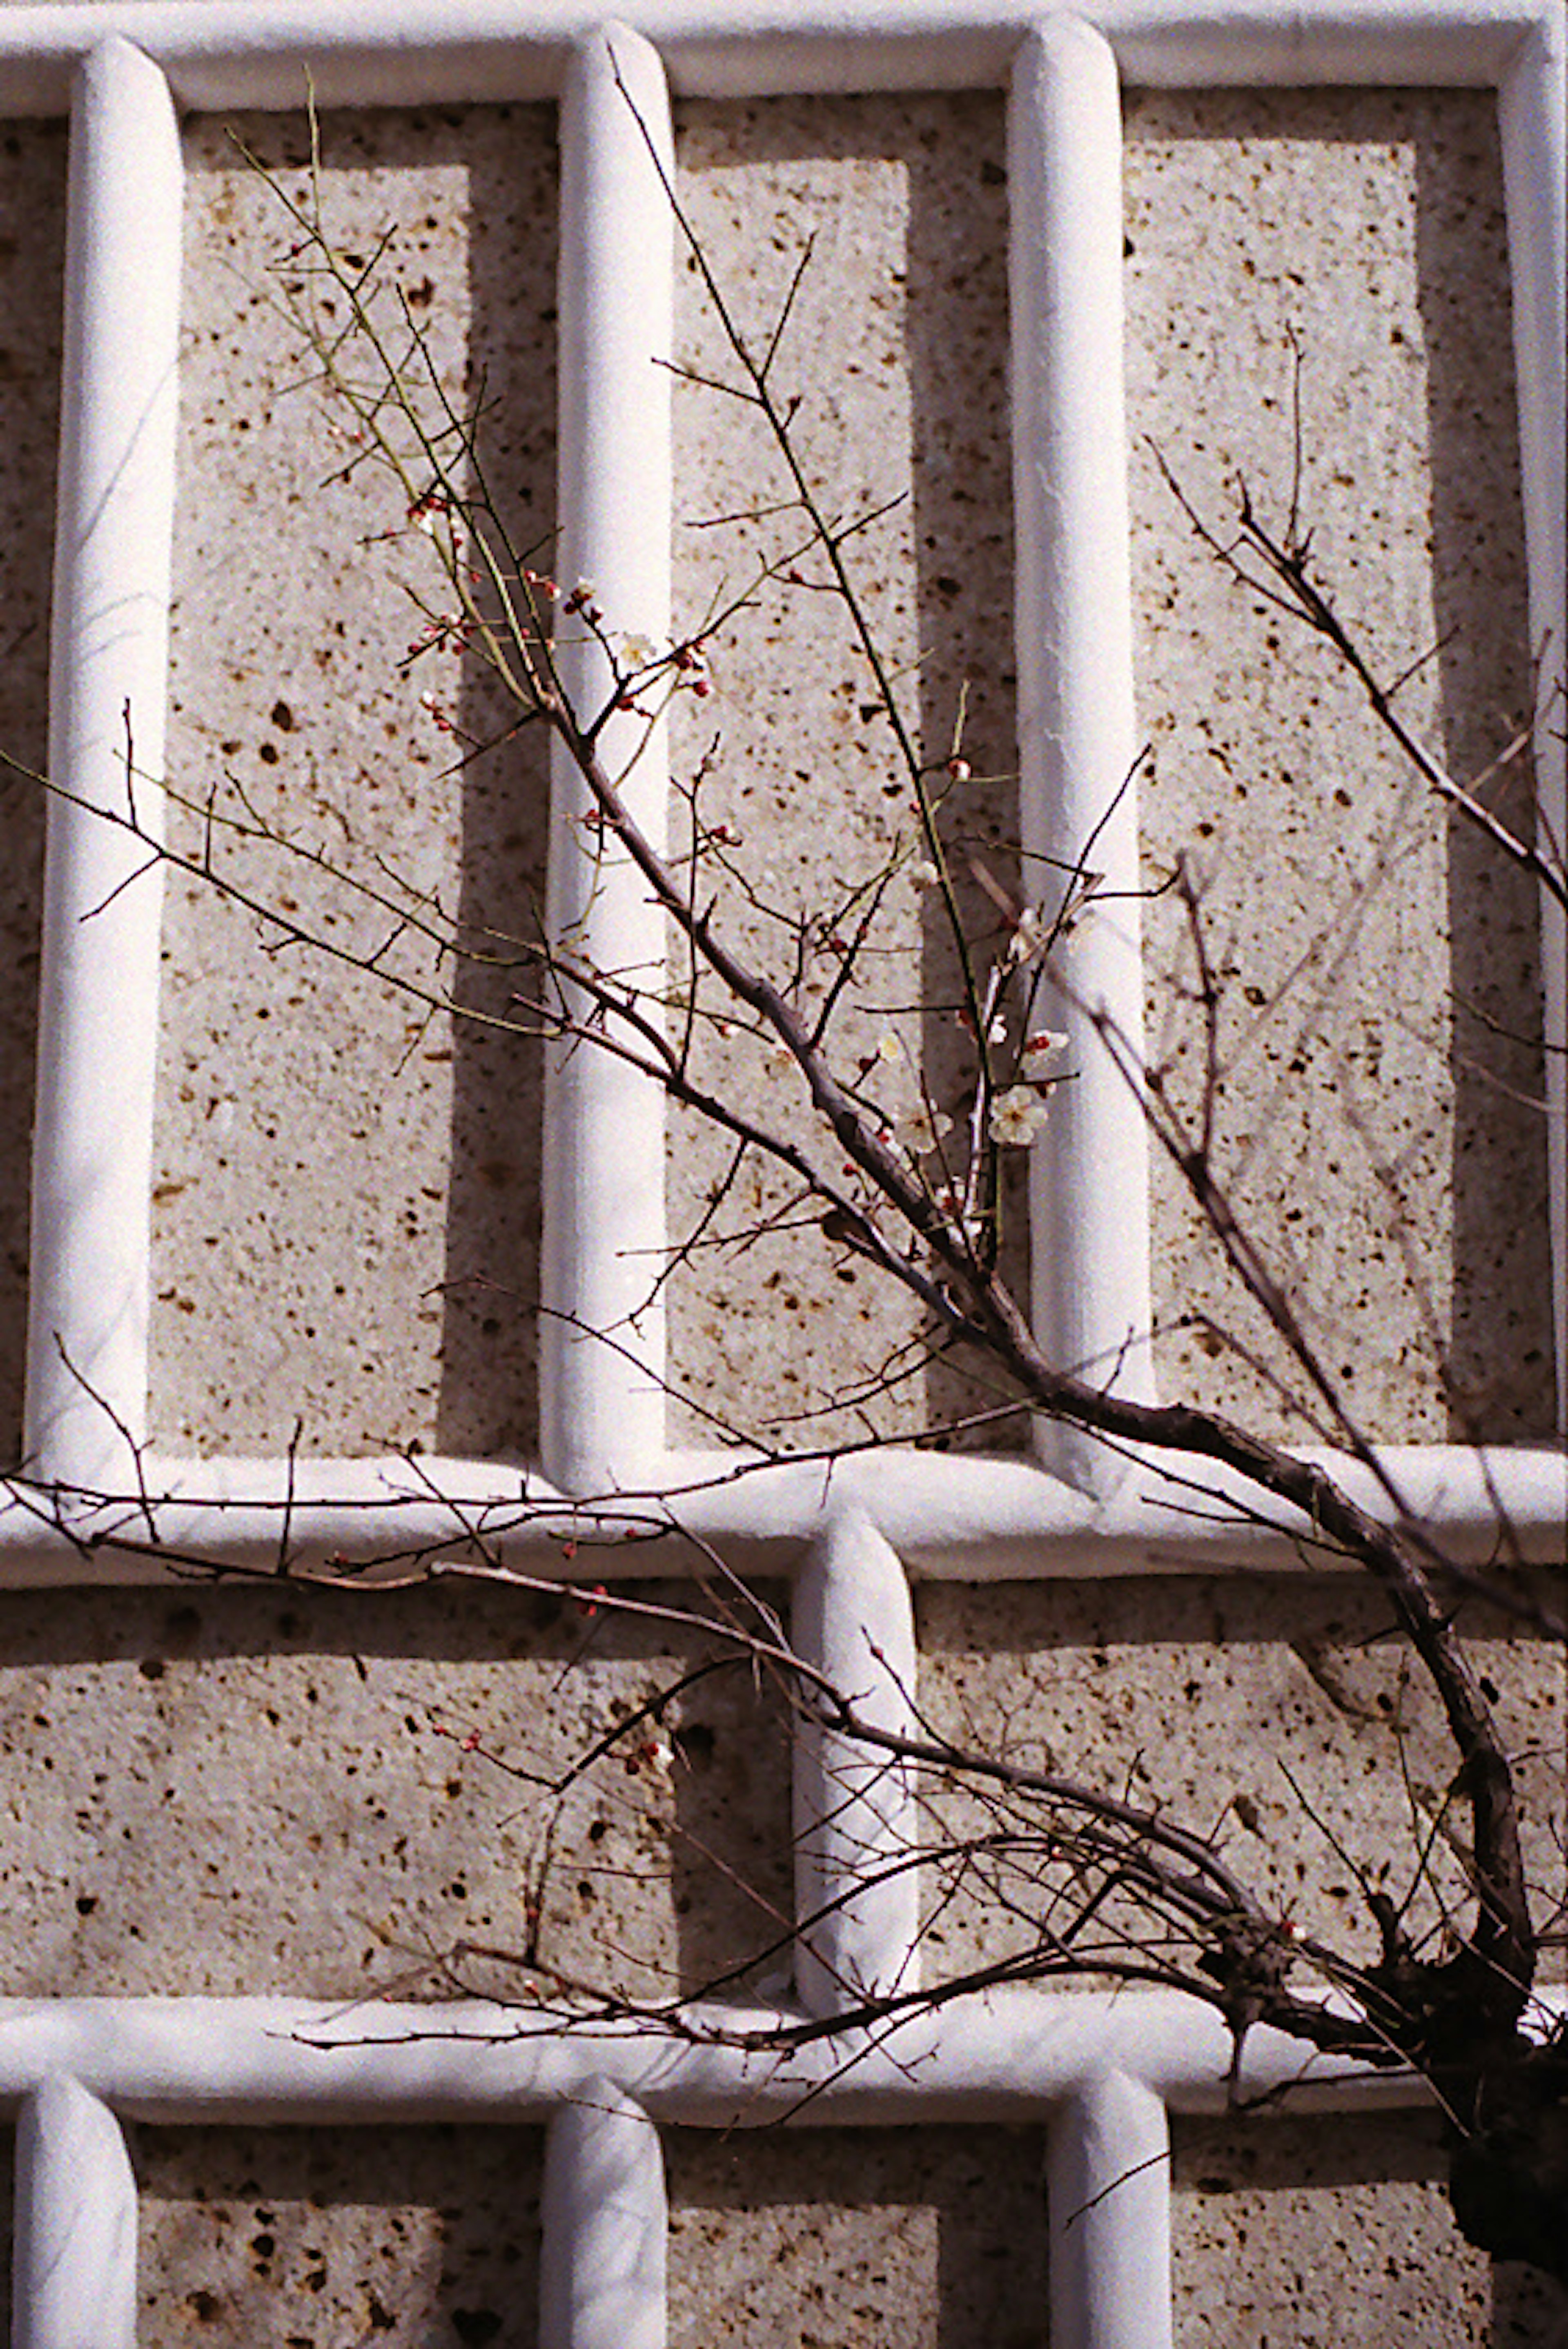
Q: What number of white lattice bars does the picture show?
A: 11